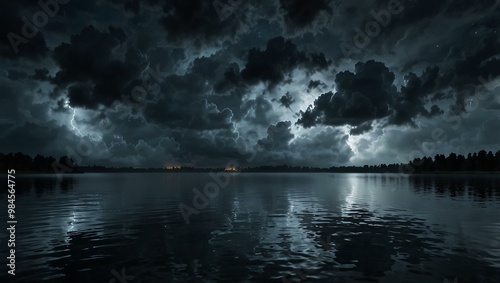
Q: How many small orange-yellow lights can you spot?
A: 2